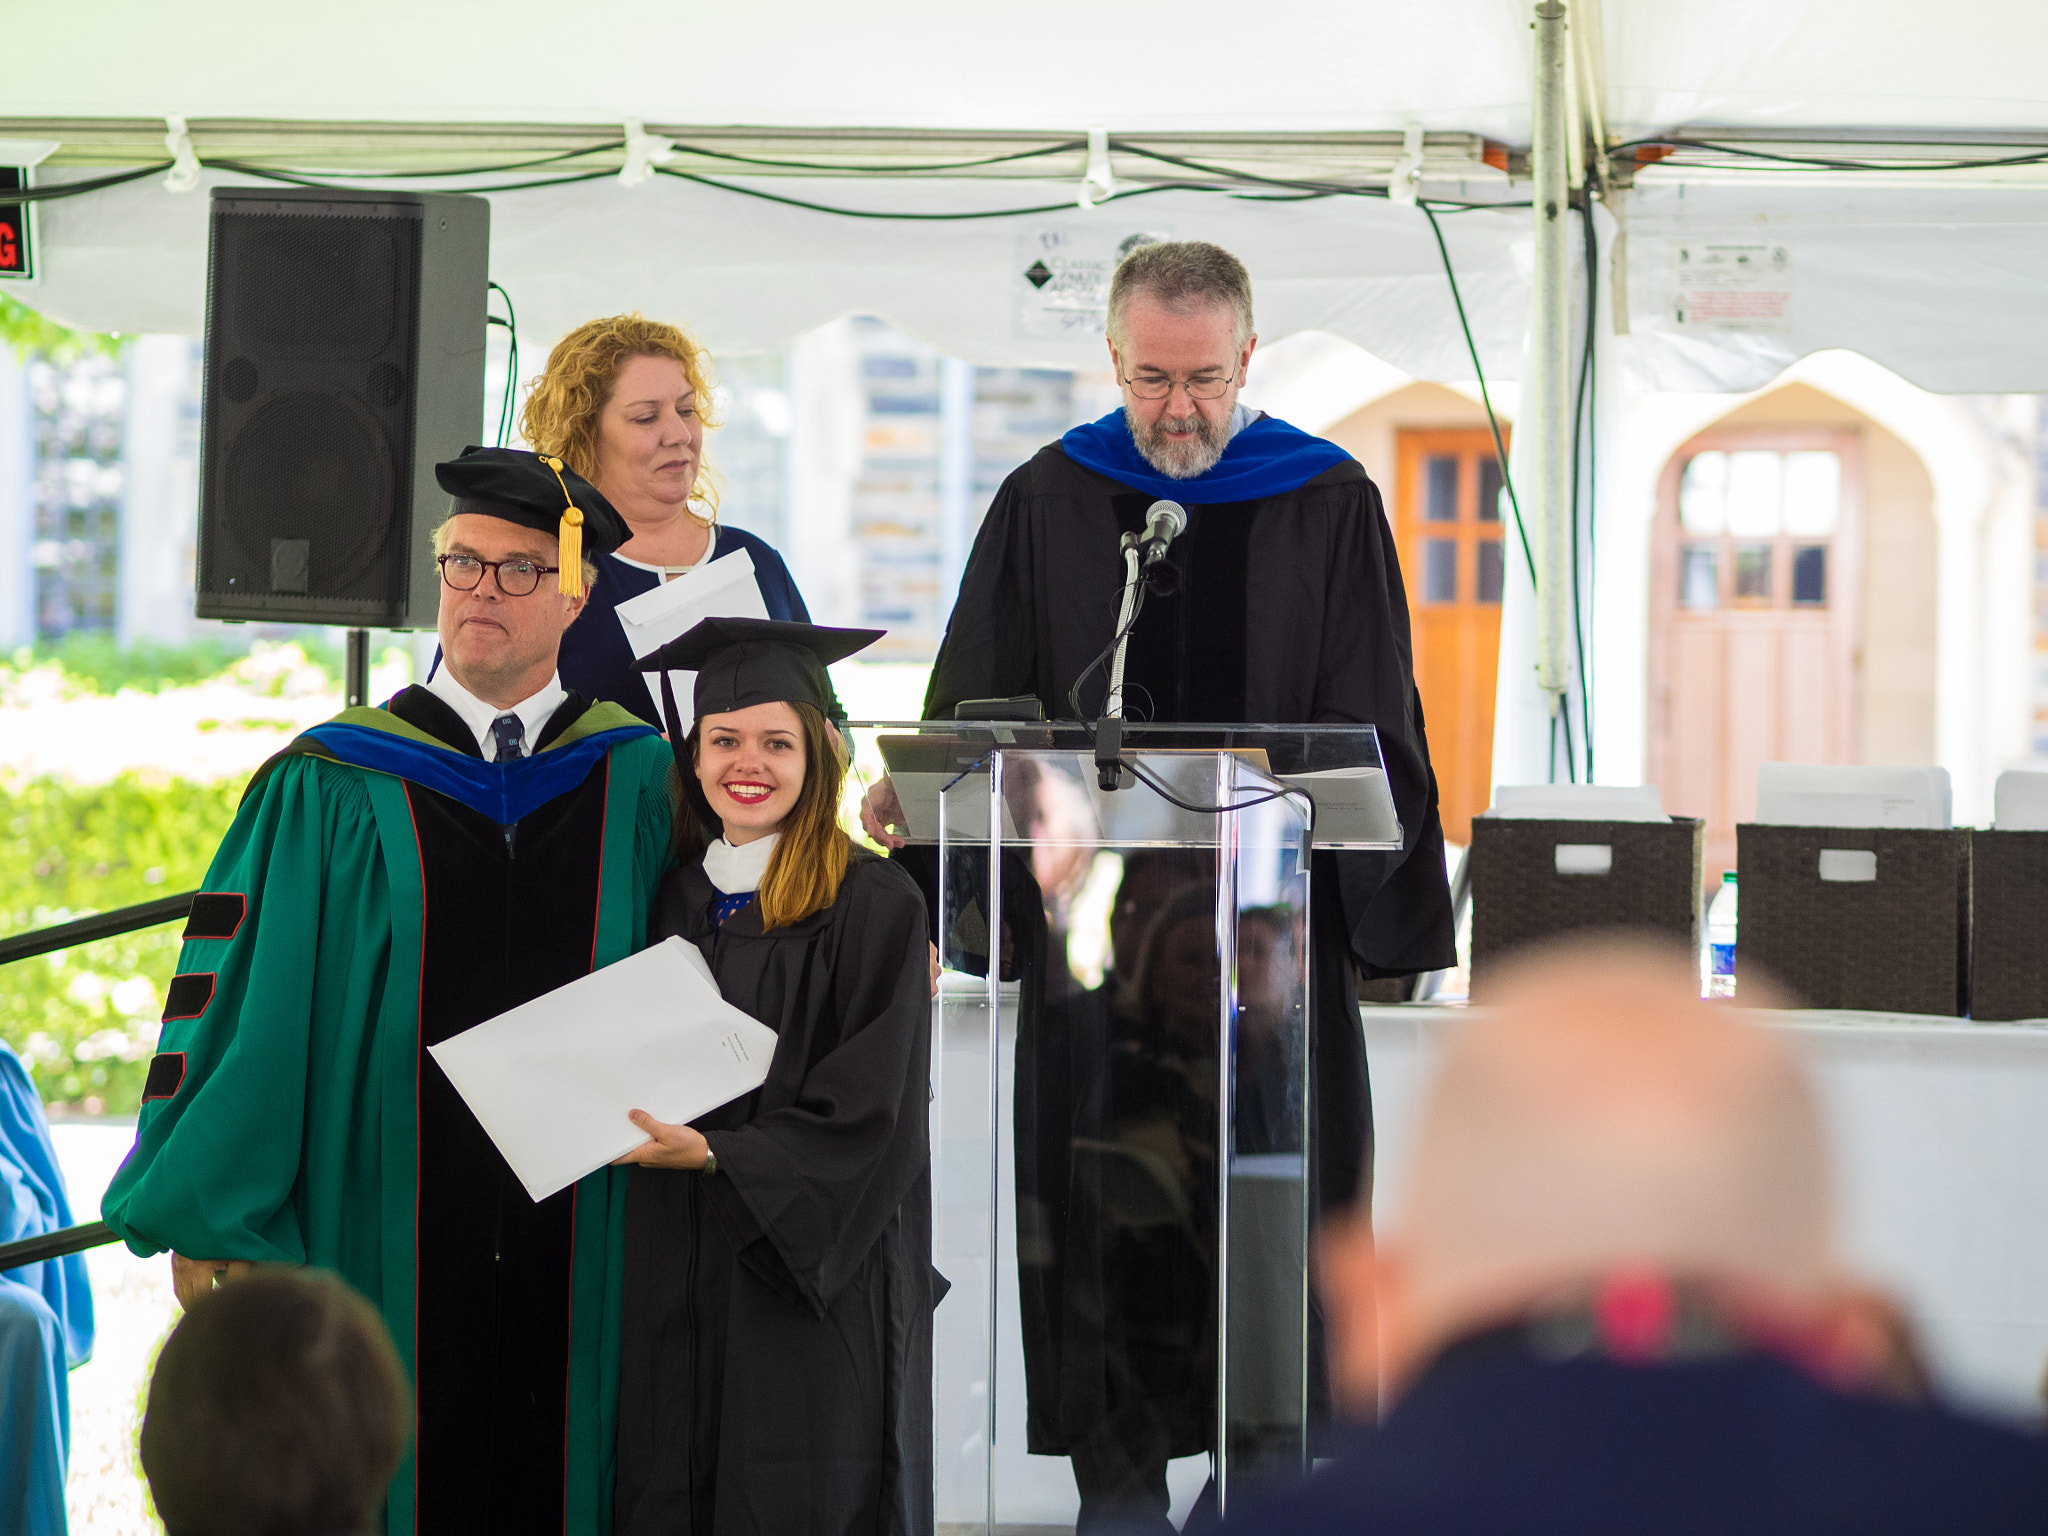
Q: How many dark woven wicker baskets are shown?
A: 3